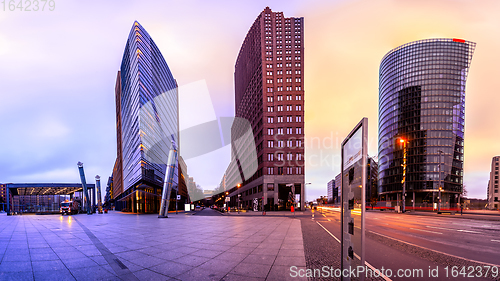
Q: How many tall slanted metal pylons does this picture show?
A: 3